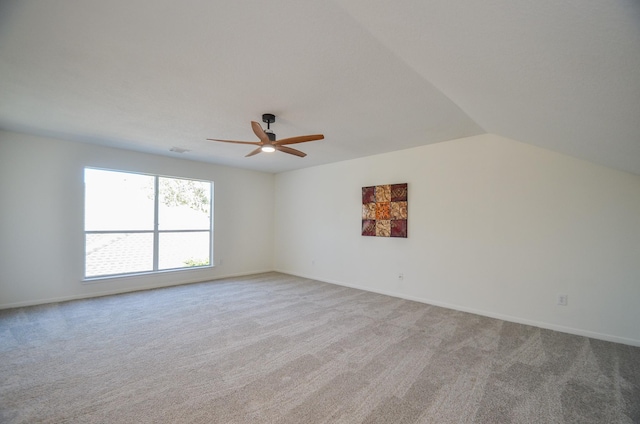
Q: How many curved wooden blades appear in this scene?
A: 5